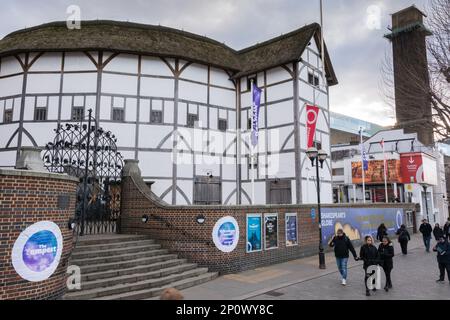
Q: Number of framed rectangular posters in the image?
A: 3